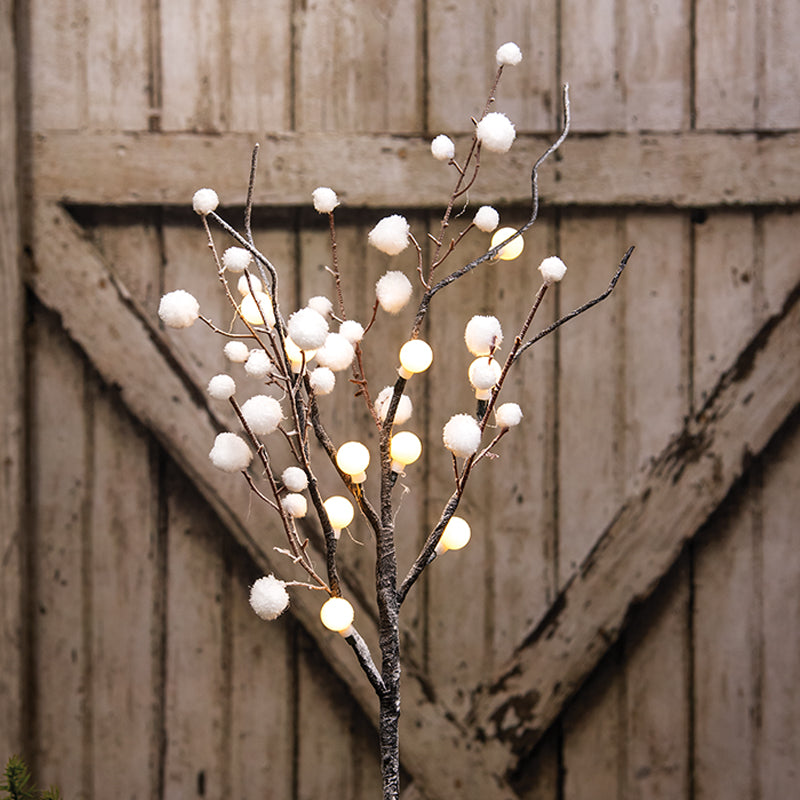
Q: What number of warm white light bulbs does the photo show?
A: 10